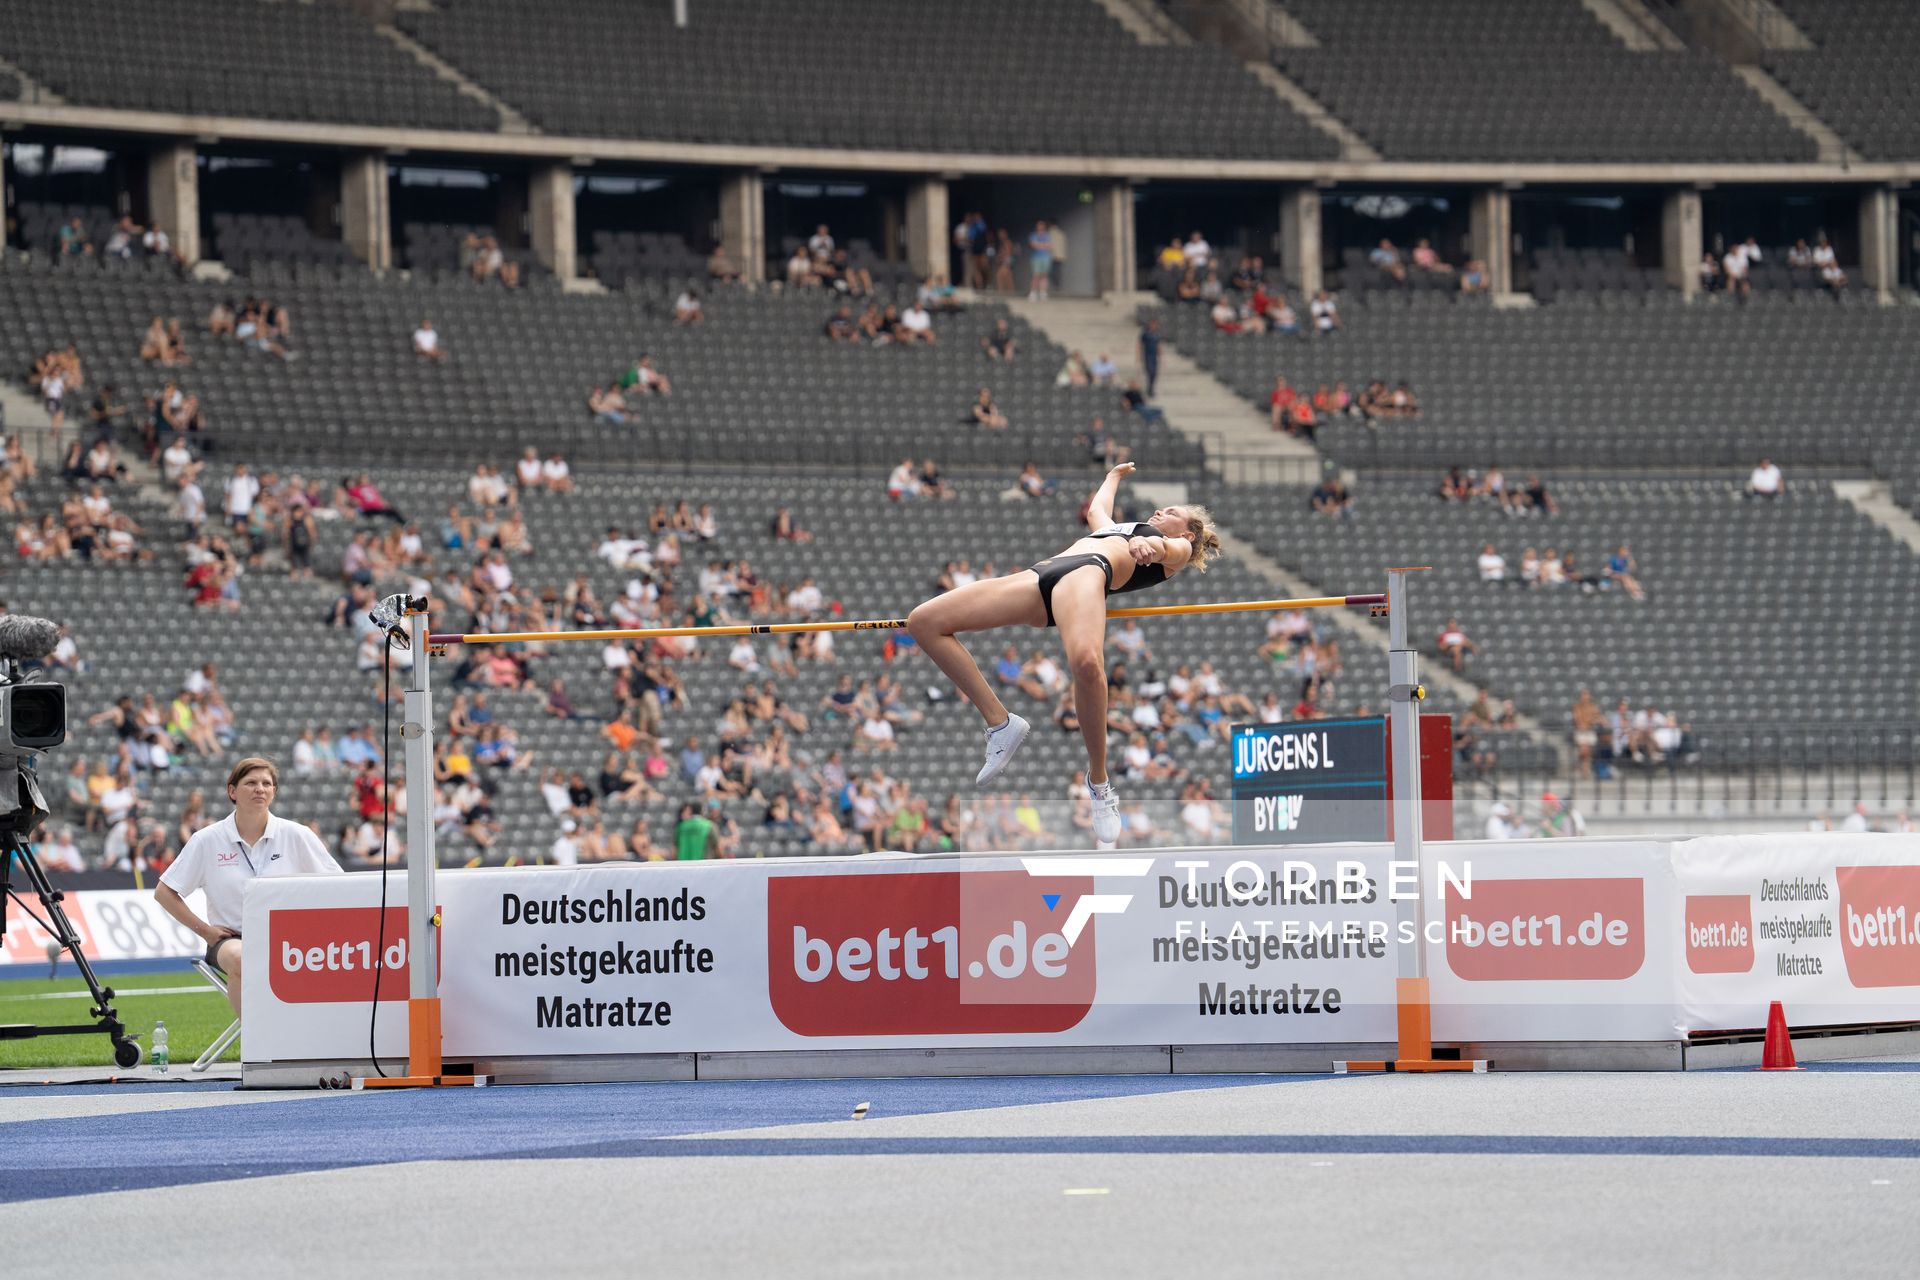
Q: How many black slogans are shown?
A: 3